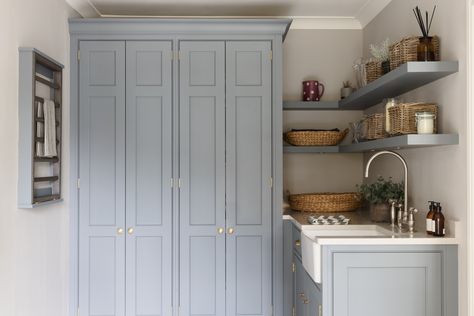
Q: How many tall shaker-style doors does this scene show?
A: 4